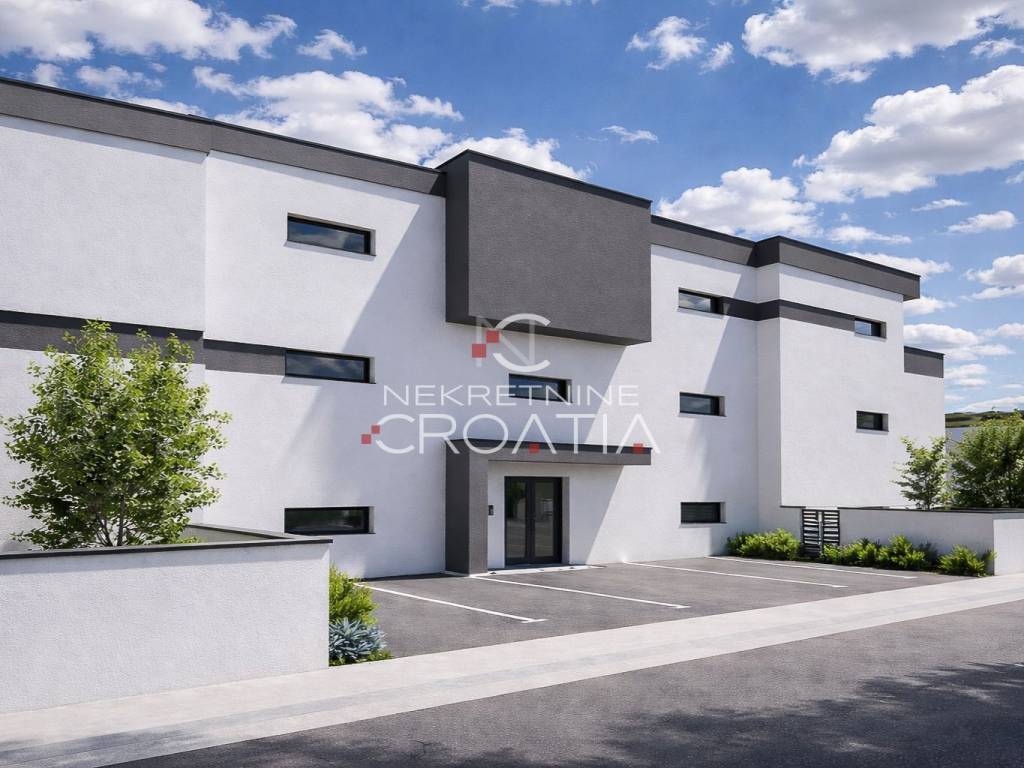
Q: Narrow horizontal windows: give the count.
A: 9